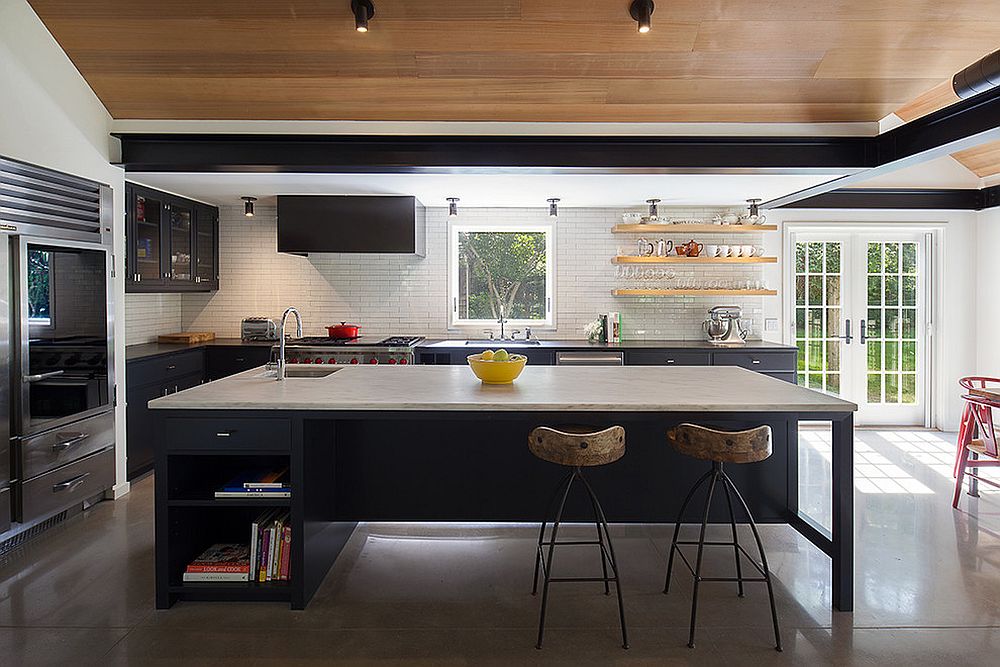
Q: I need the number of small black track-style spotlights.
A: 7